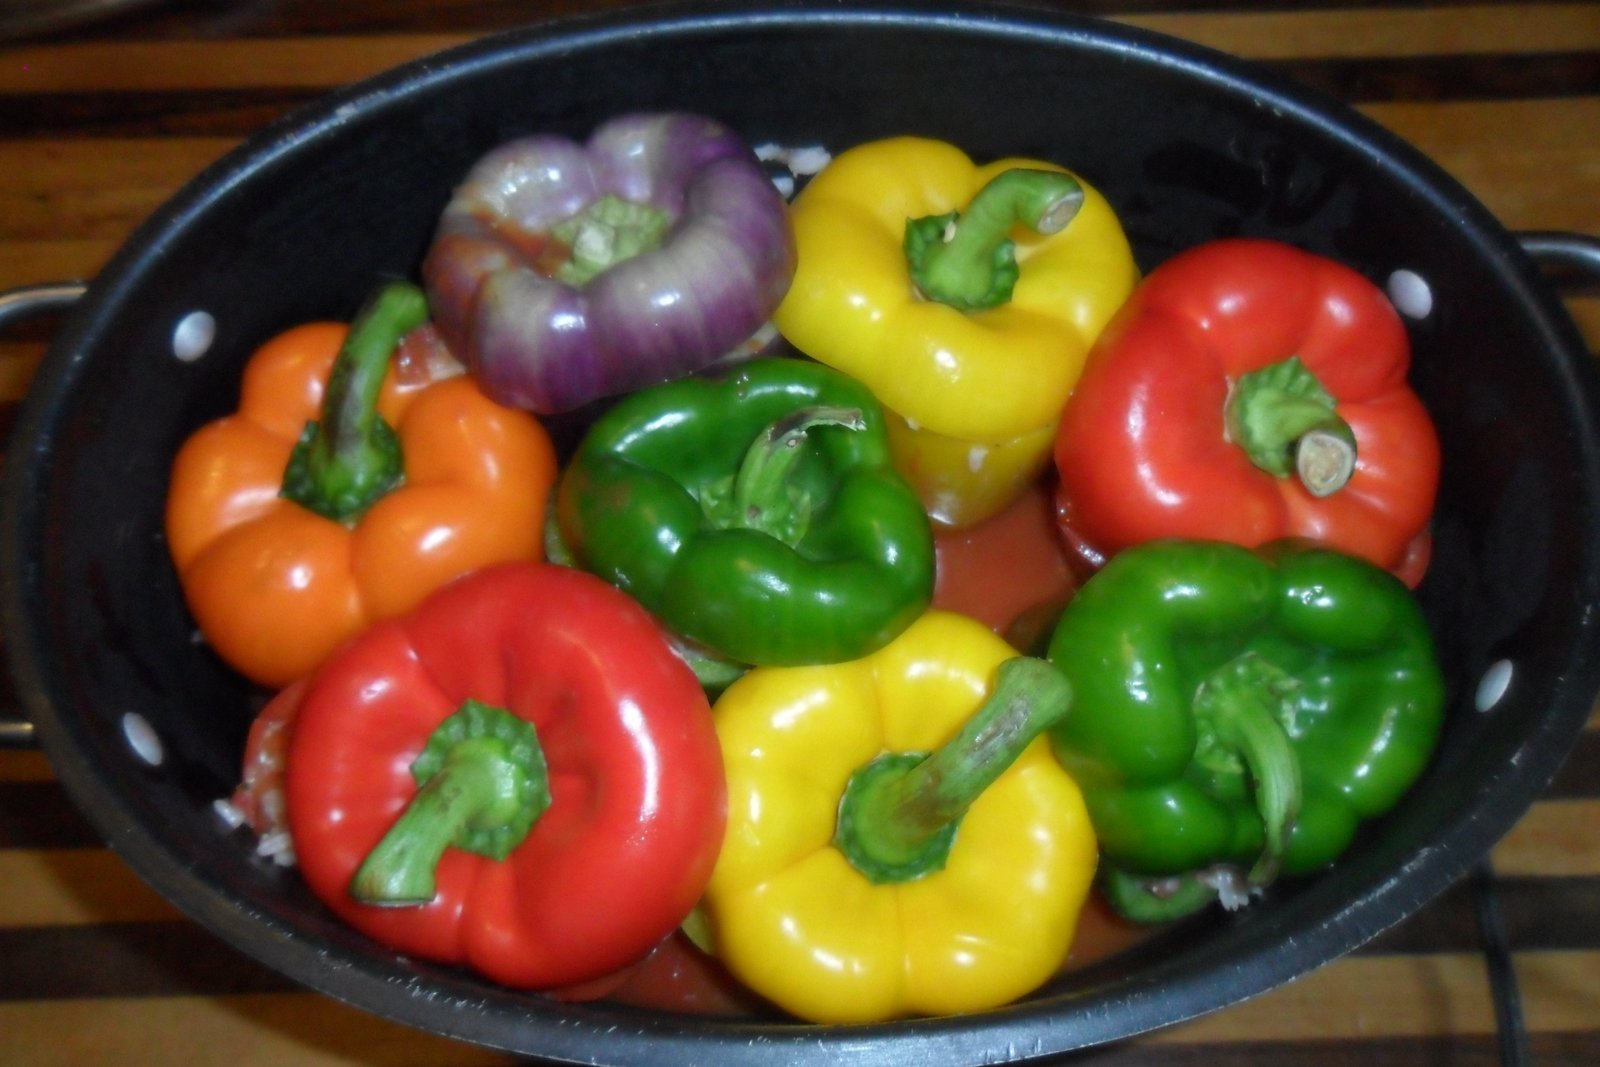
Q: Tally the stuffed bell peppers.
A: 8